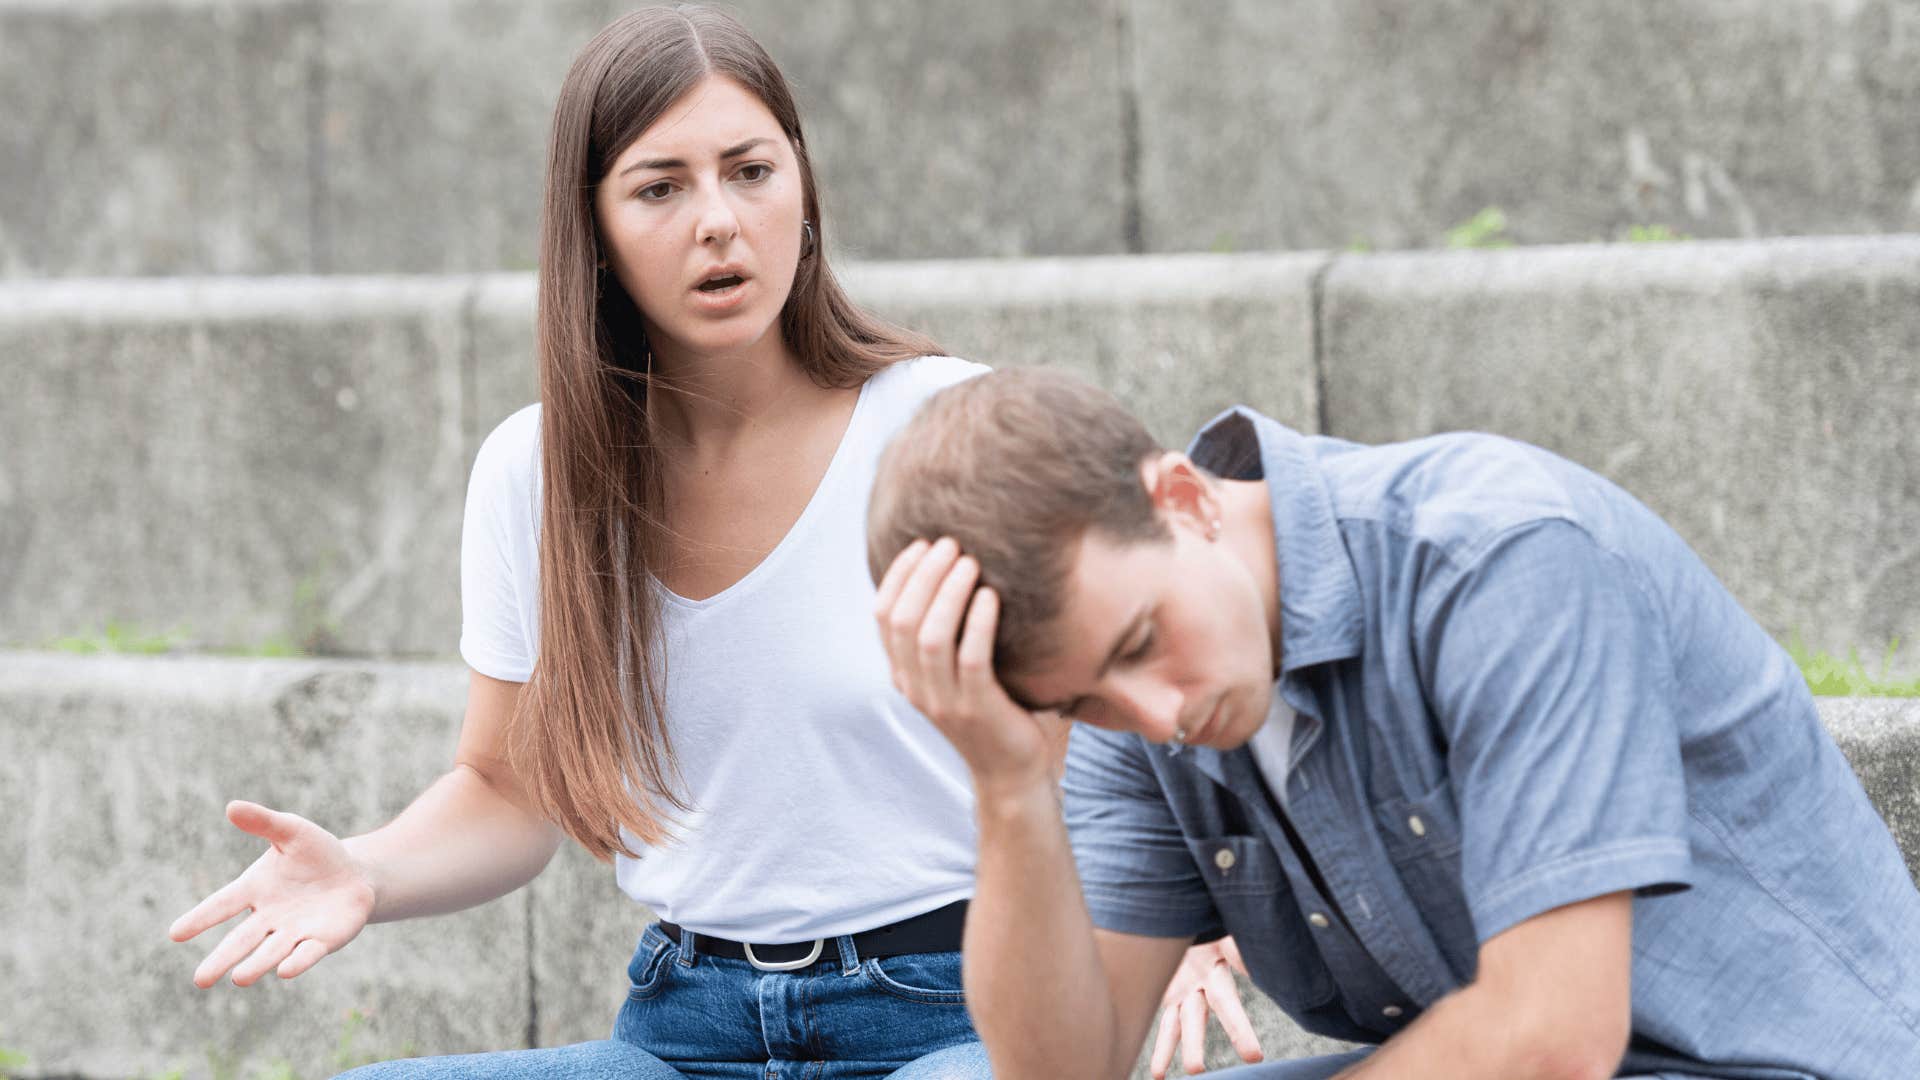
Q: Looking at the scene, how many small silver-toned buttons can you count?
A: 4